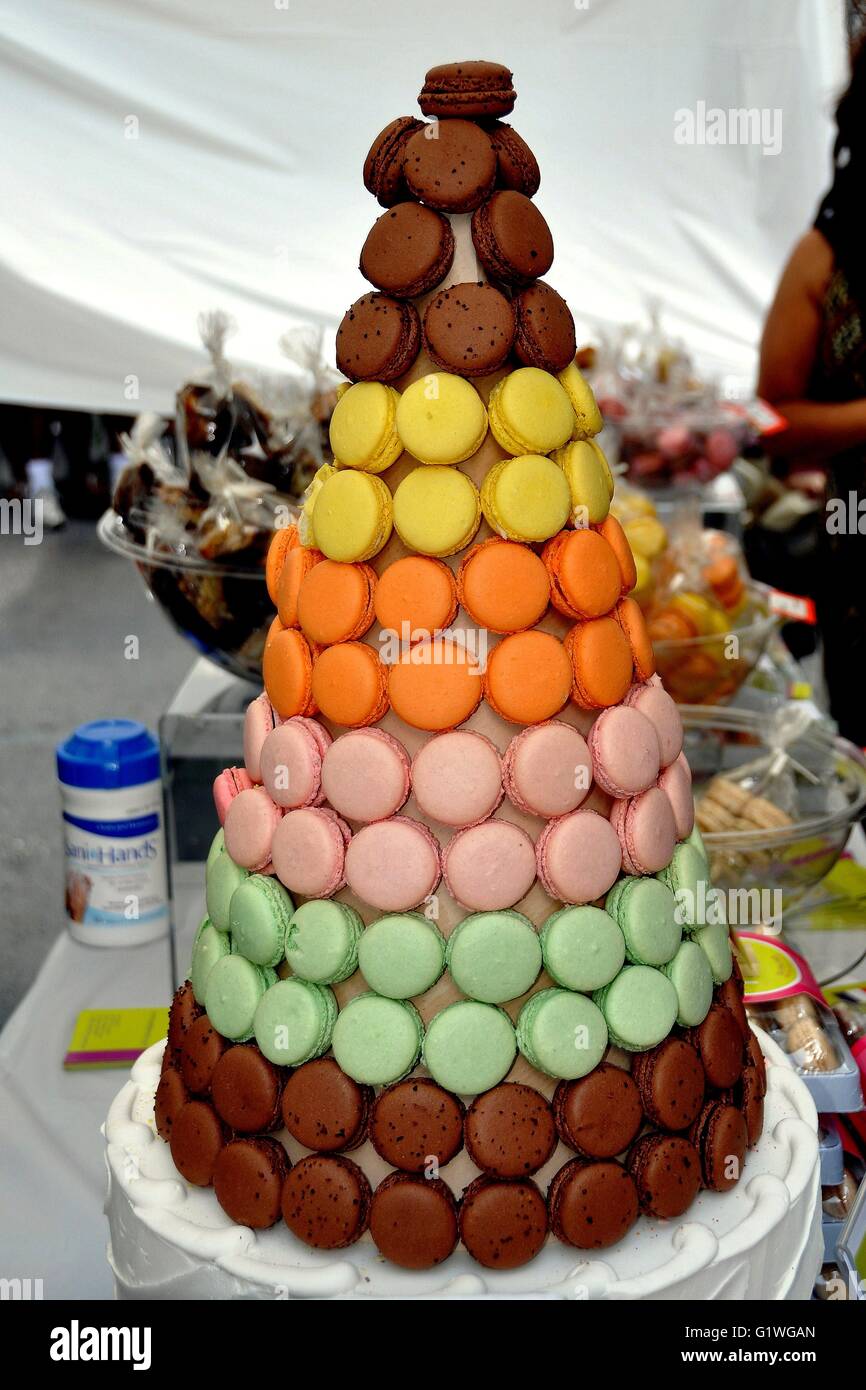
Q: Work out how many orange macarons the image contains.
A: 14